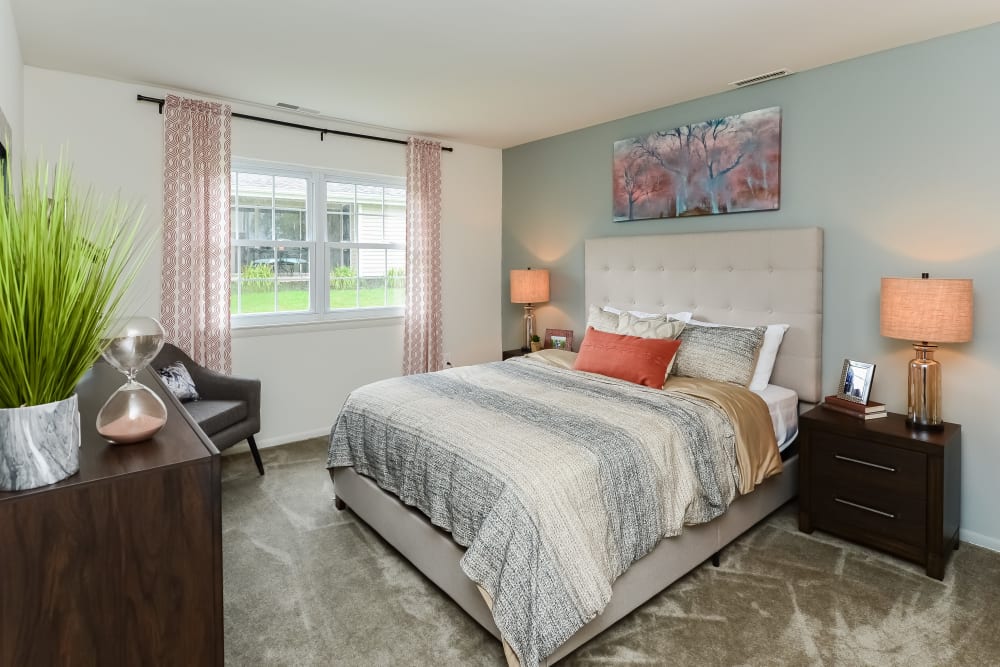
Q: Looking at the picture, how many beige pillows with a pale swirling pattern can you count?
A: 1